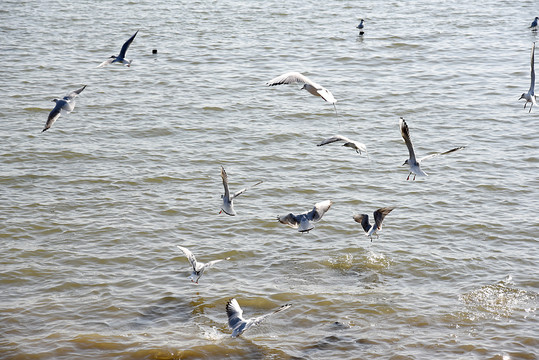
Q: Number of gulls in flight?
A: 11